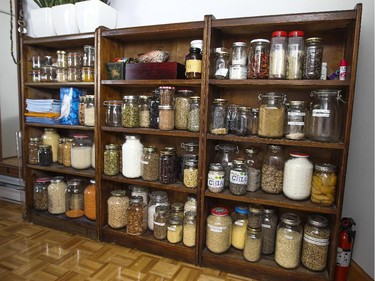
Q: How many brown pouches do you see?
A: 0